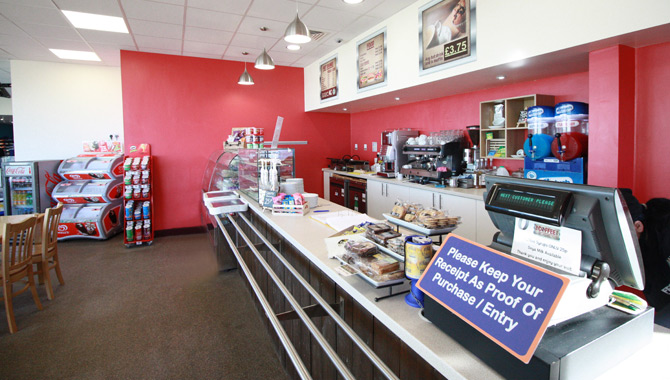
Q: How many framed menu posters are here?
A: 3